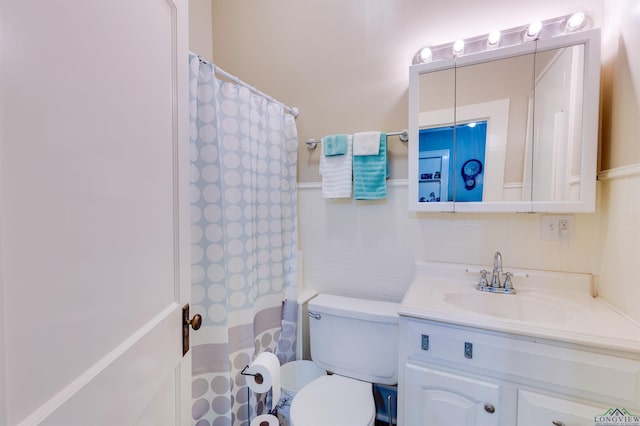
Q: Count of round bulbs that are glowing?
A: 5